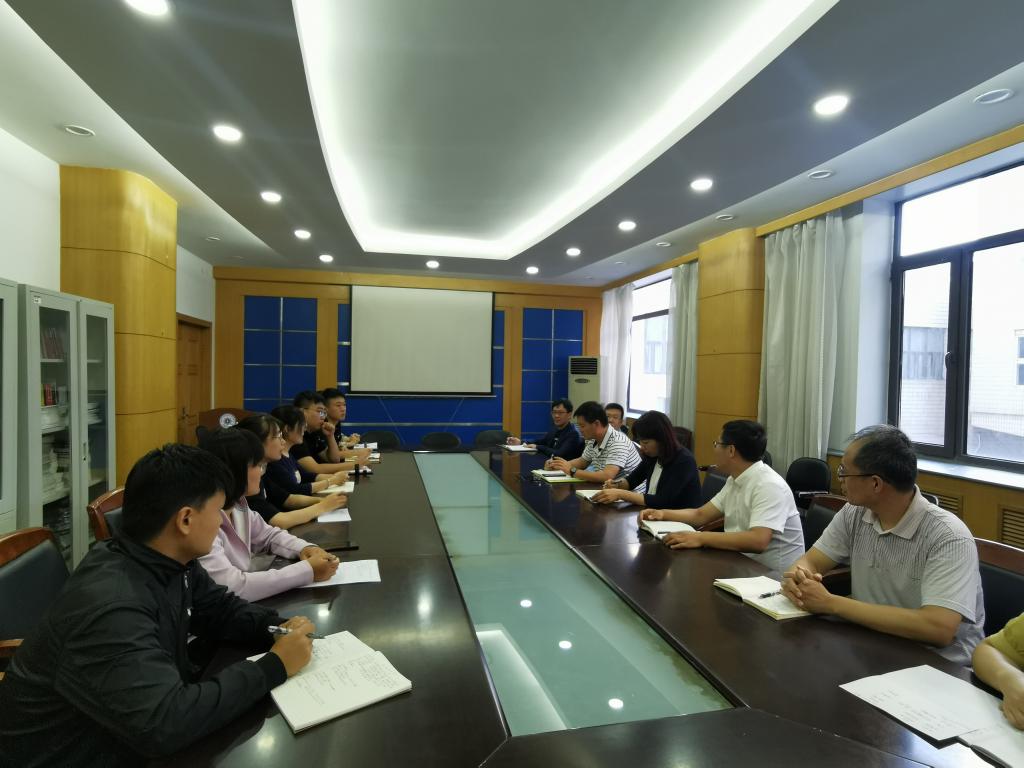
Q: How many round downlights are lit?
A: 11